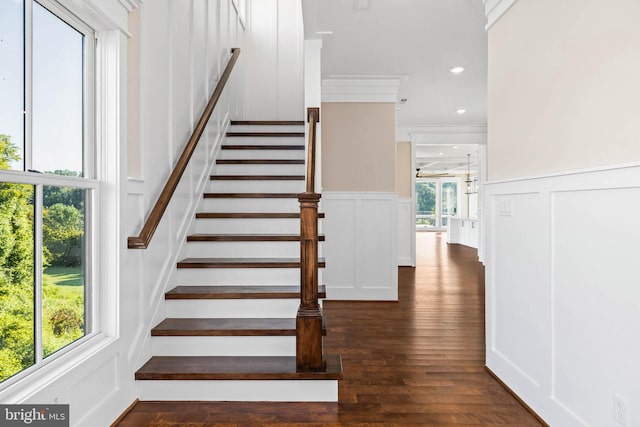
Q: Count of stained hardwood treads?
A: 12